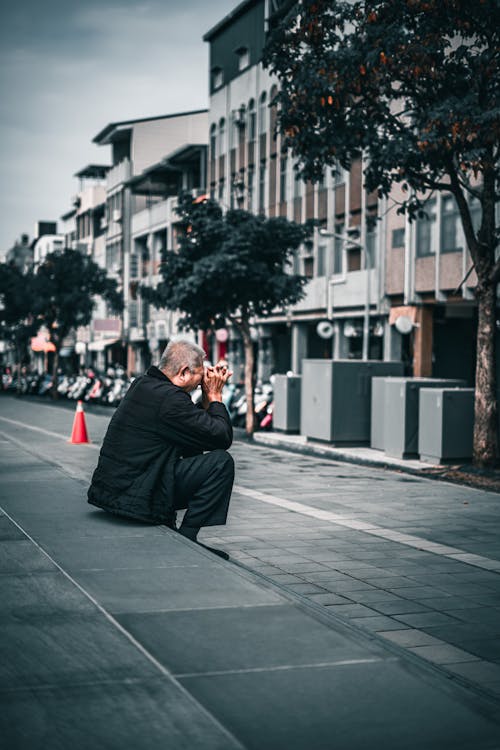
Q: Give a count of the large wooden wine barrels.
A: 0